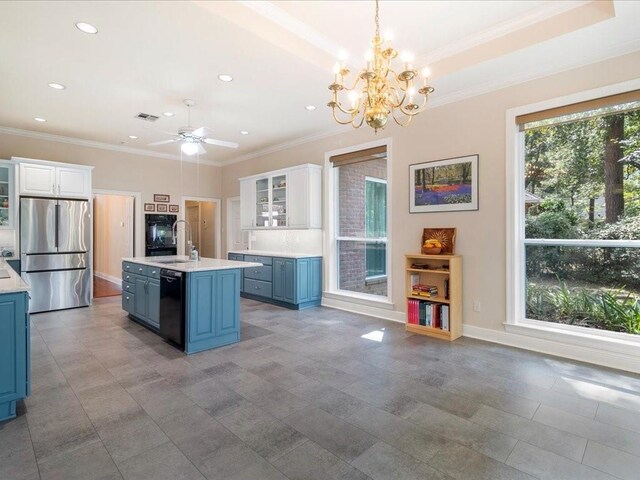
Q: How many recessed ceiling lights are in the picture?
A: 8